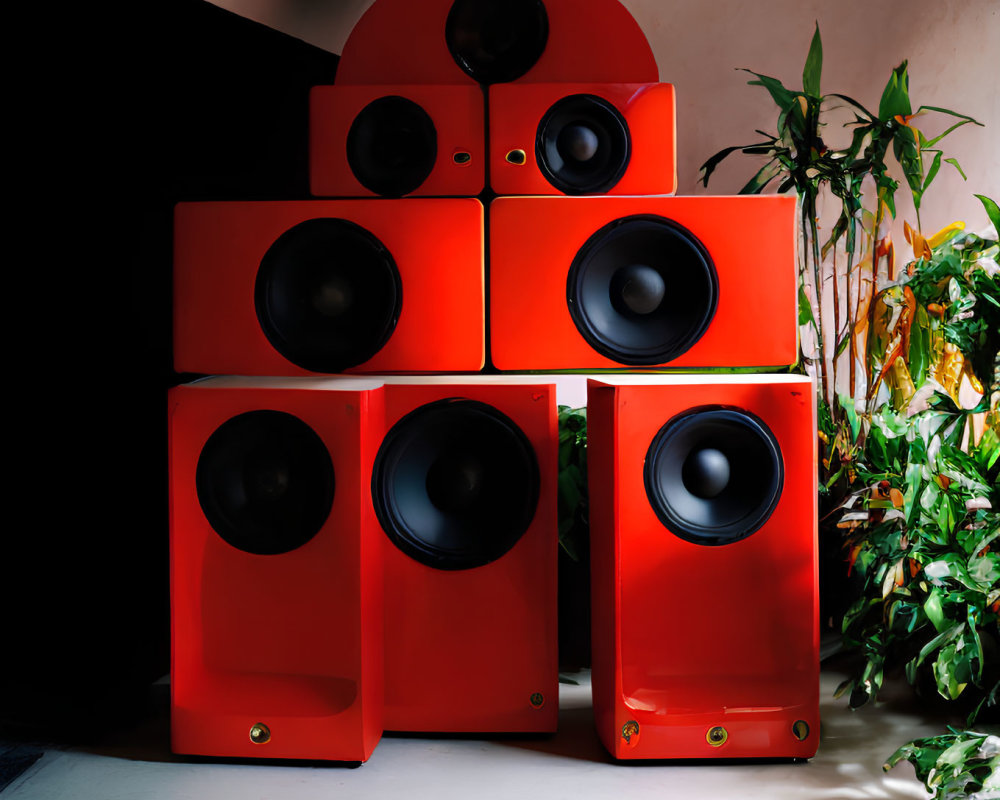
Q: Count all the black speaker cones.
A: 8